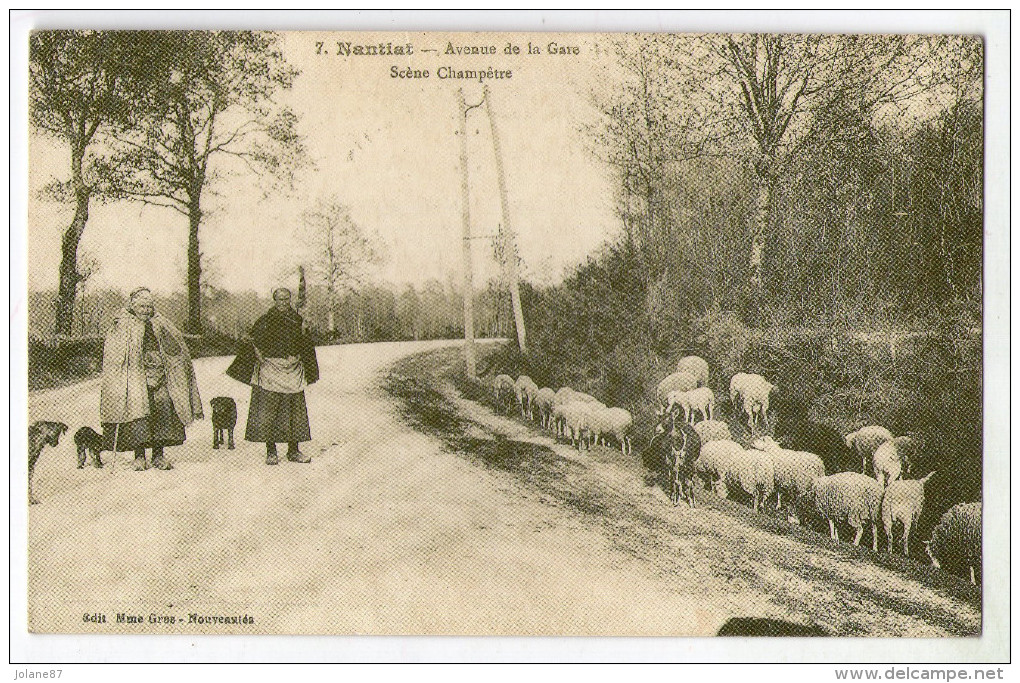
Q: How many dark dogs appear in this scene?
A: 3